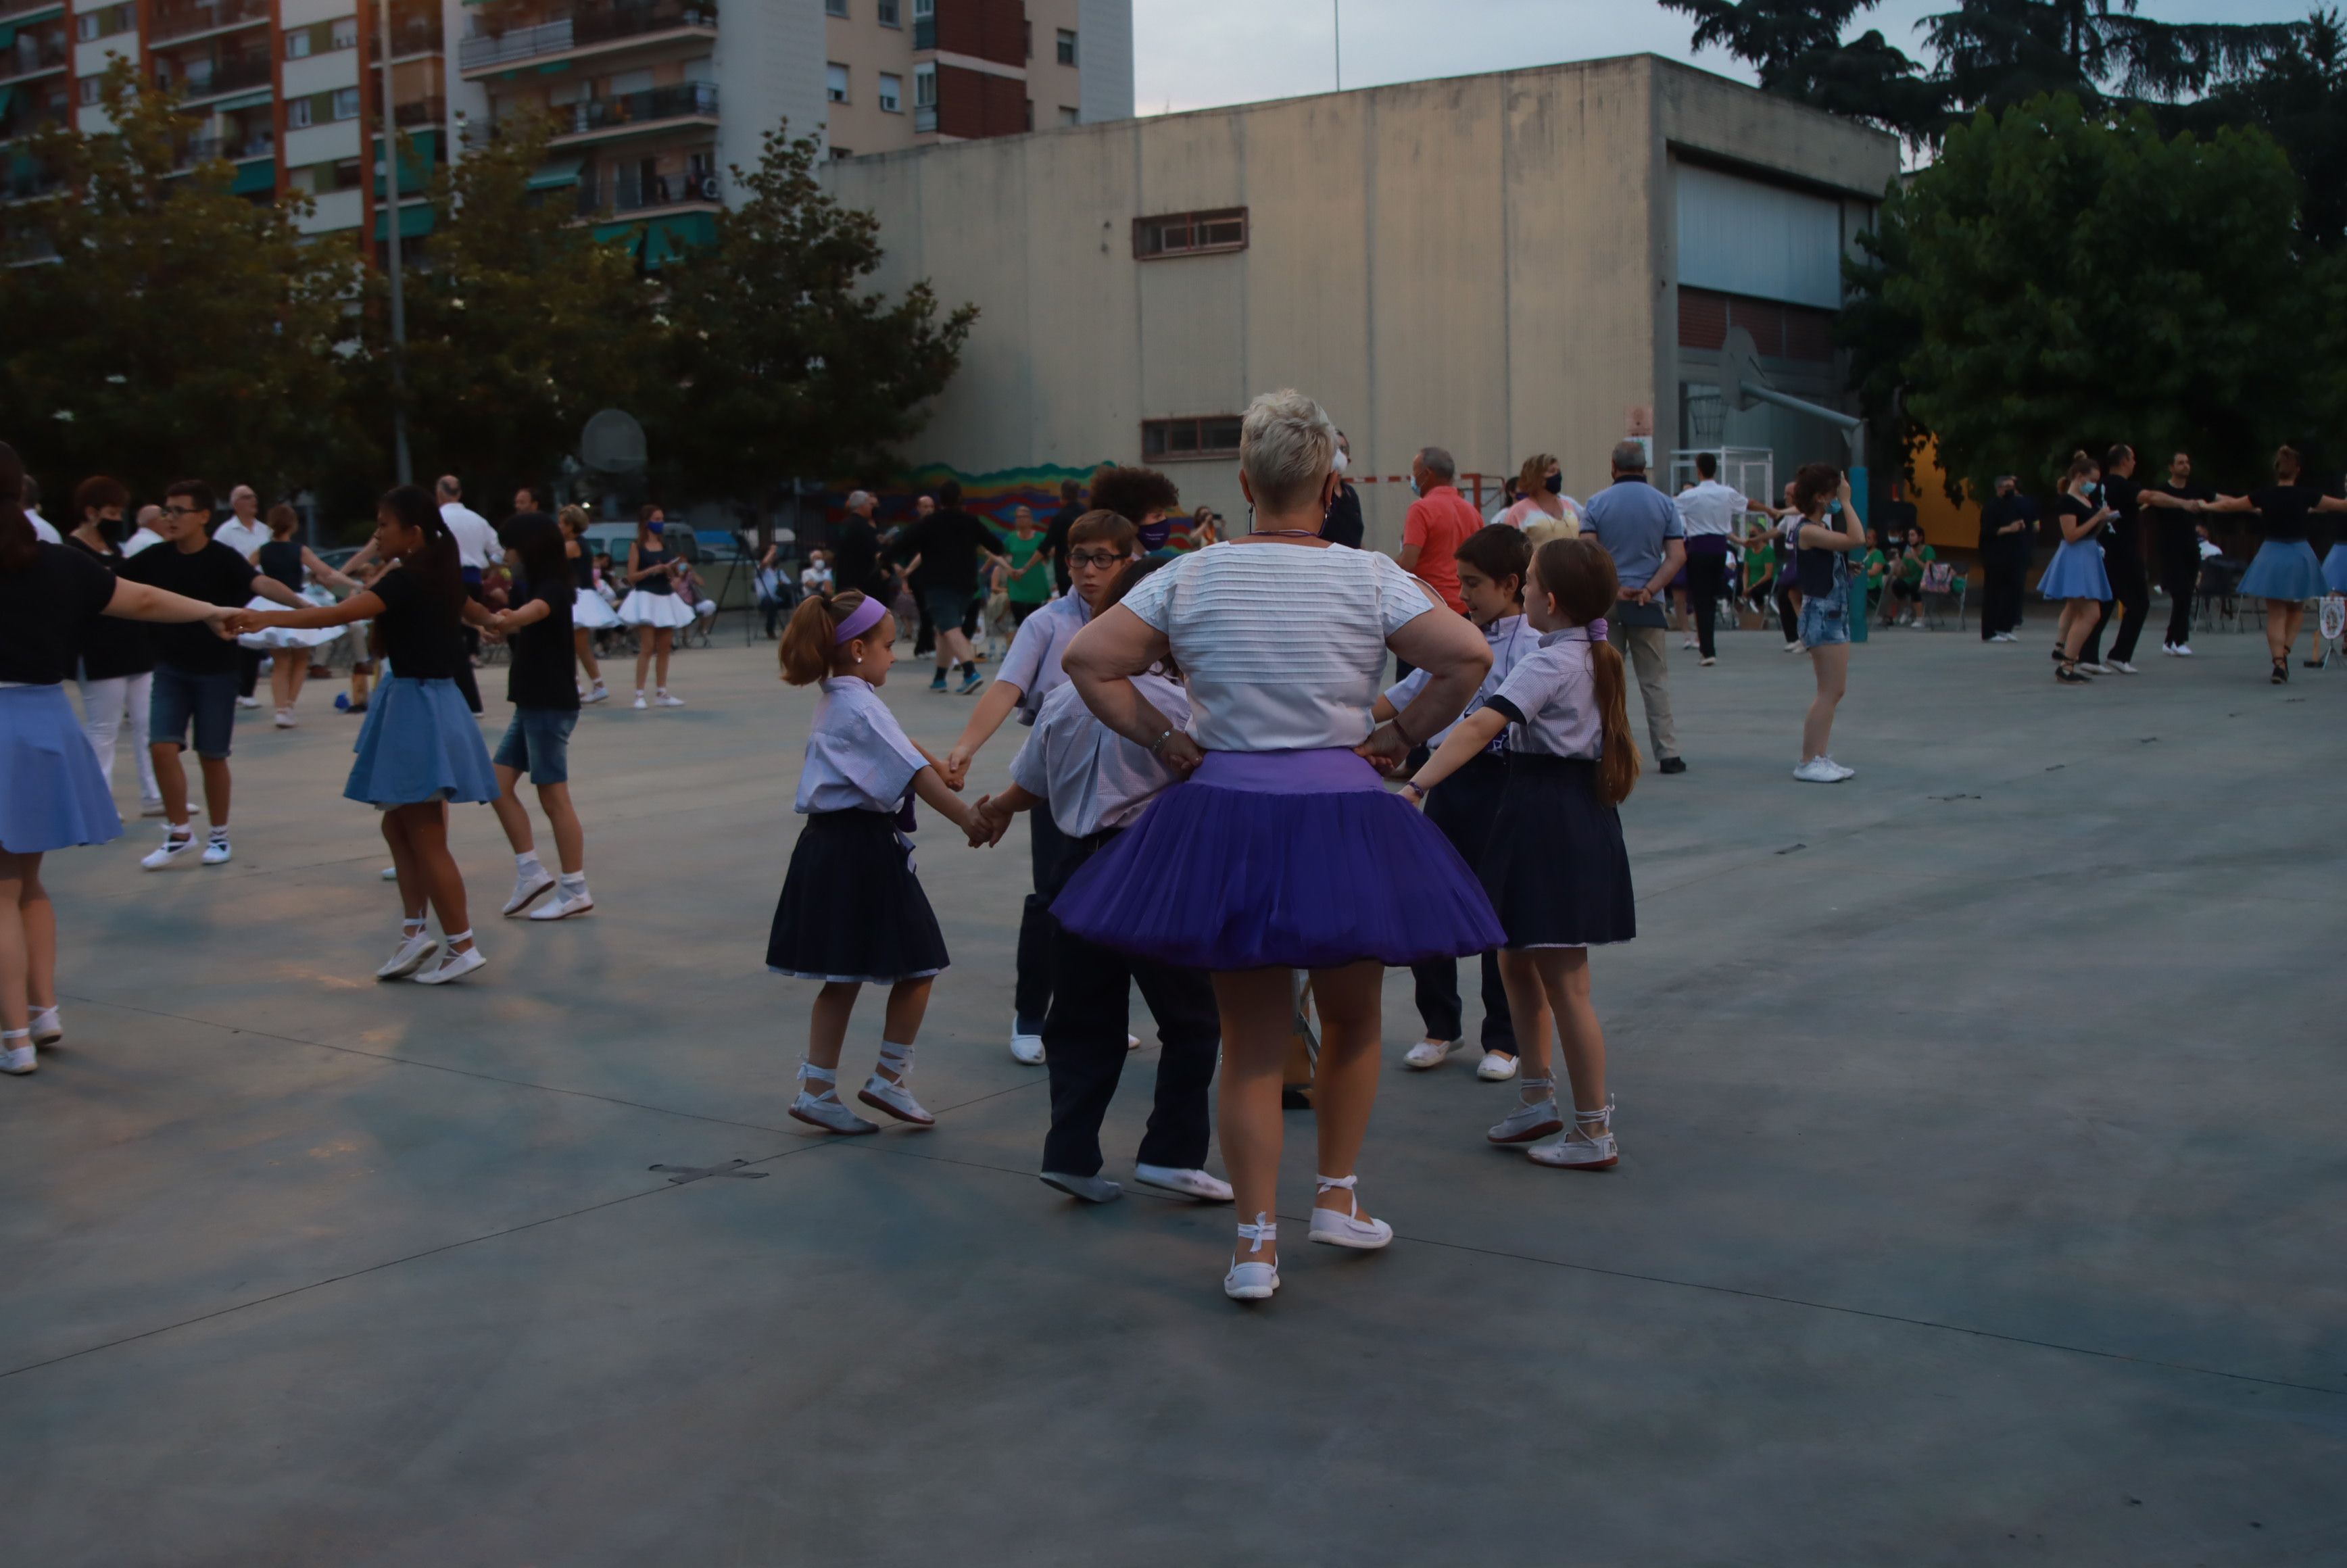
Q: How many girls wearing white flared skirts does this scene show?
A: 3